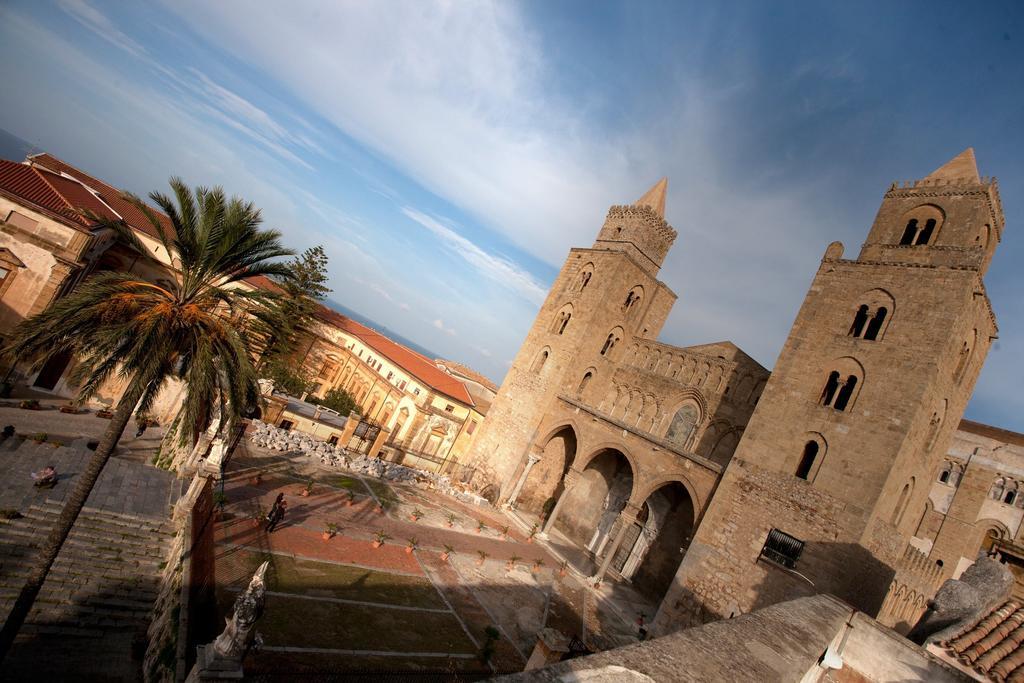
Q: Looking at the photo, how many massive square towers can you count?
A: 2